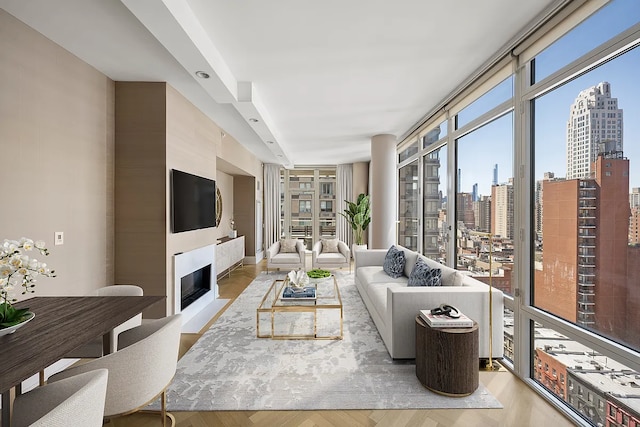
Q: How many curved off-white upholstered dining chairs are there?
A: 3